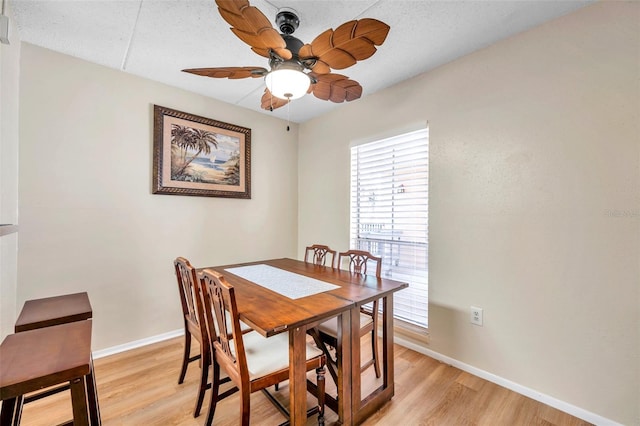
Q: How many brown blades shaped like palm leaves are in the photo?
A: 5